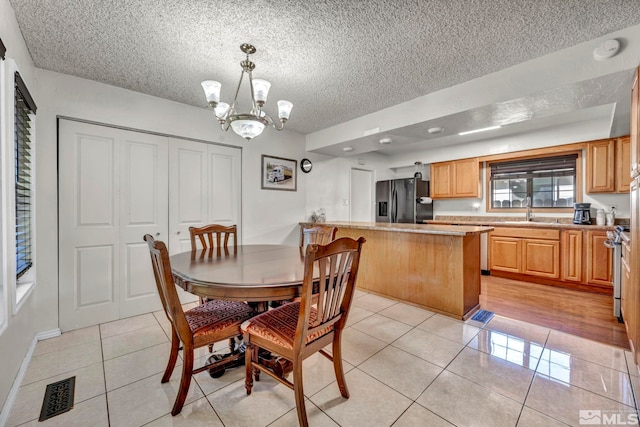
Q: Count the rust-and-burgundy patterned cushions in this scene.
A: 2